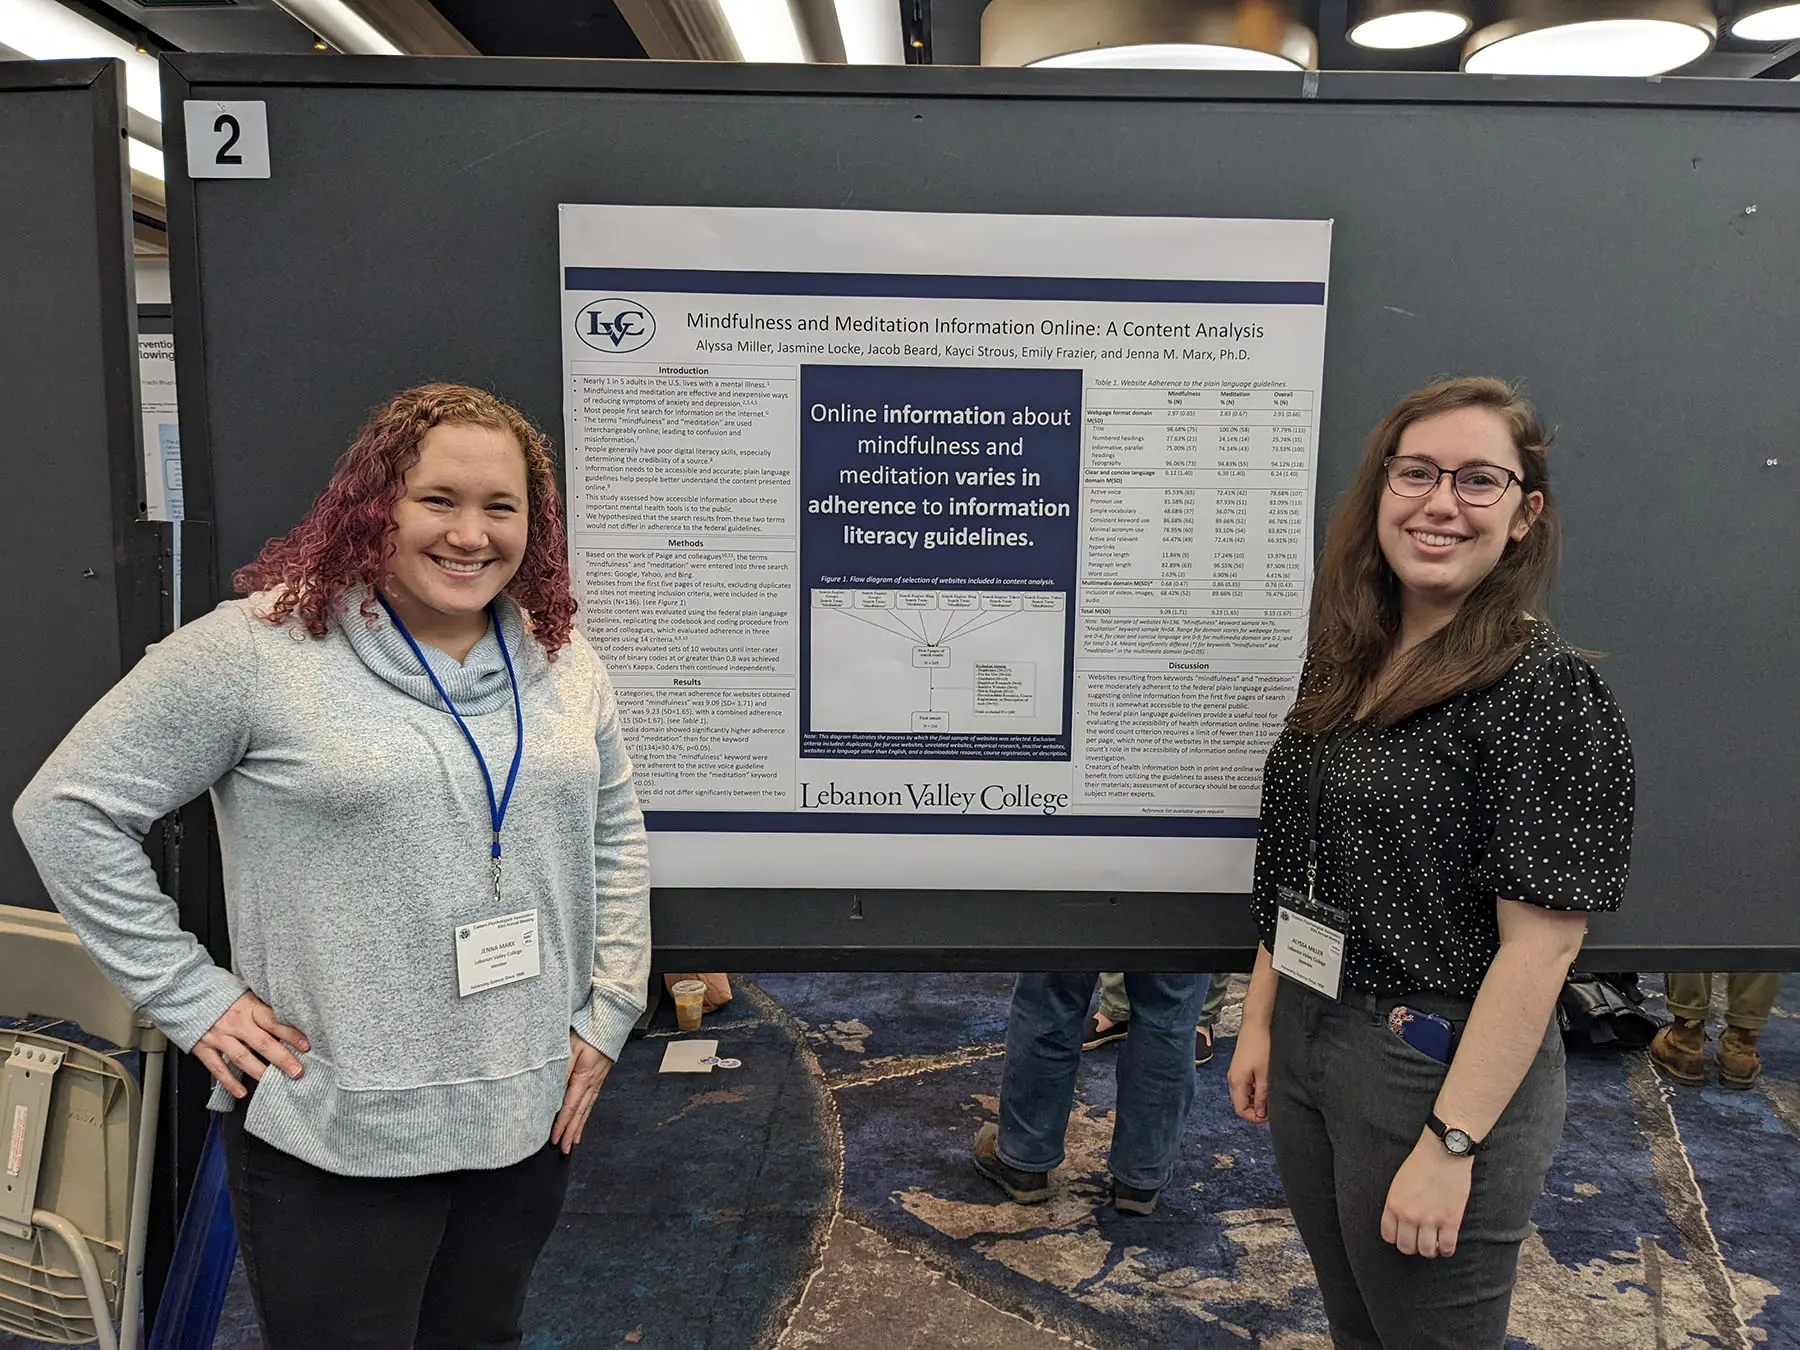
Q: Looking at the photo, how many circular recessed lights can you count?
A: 4